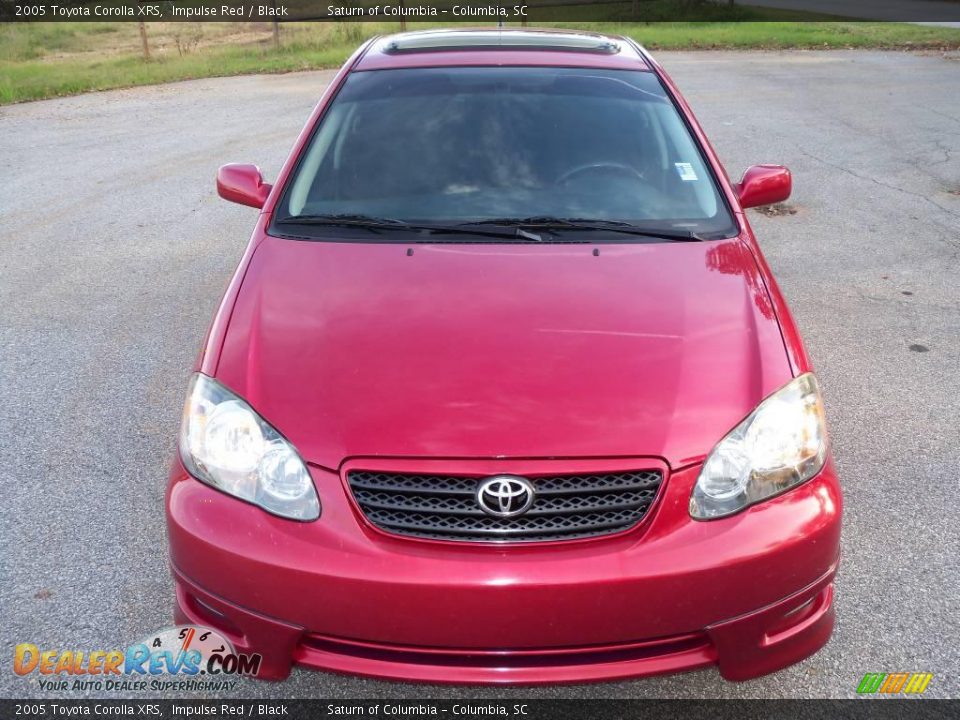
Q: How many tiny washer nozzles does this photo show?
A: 2